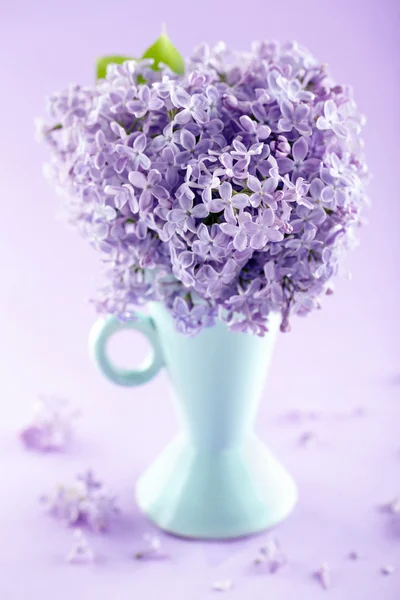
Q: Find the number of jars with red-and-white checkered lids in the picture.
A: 0